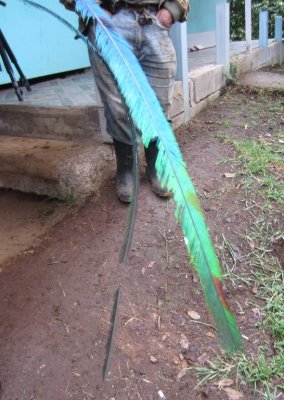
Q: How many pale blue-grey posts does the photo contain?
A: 5